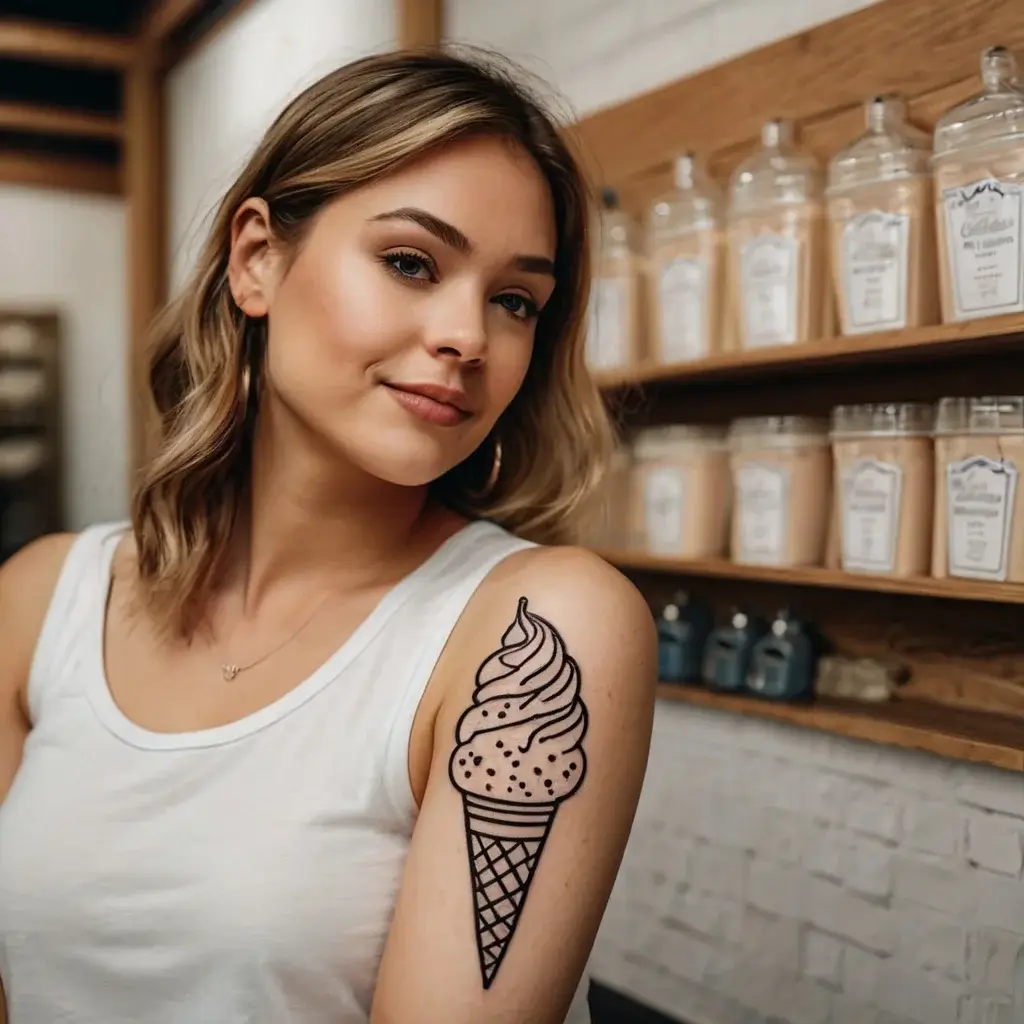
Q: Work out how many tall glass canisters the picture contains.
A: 5